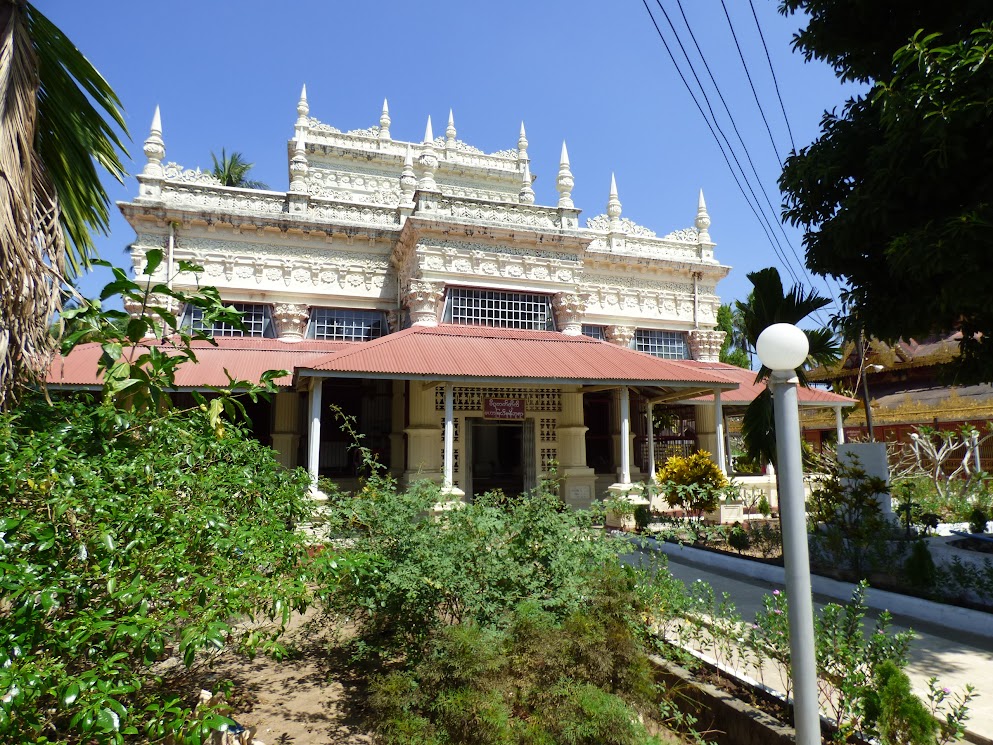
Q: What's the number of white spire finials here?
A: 12